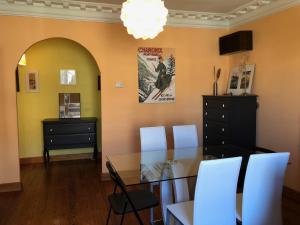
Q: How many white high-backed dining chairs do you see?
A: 4